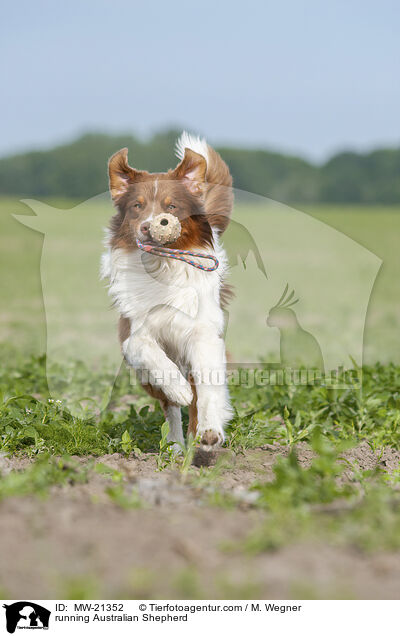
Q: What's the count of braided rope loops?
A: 1